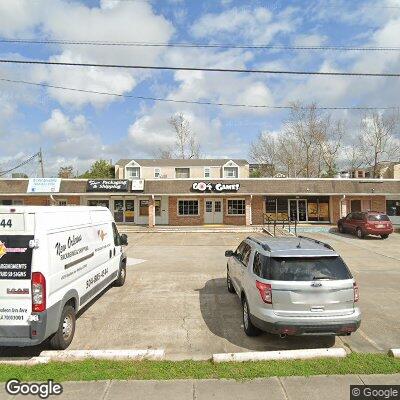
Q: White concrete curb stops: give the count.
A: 4